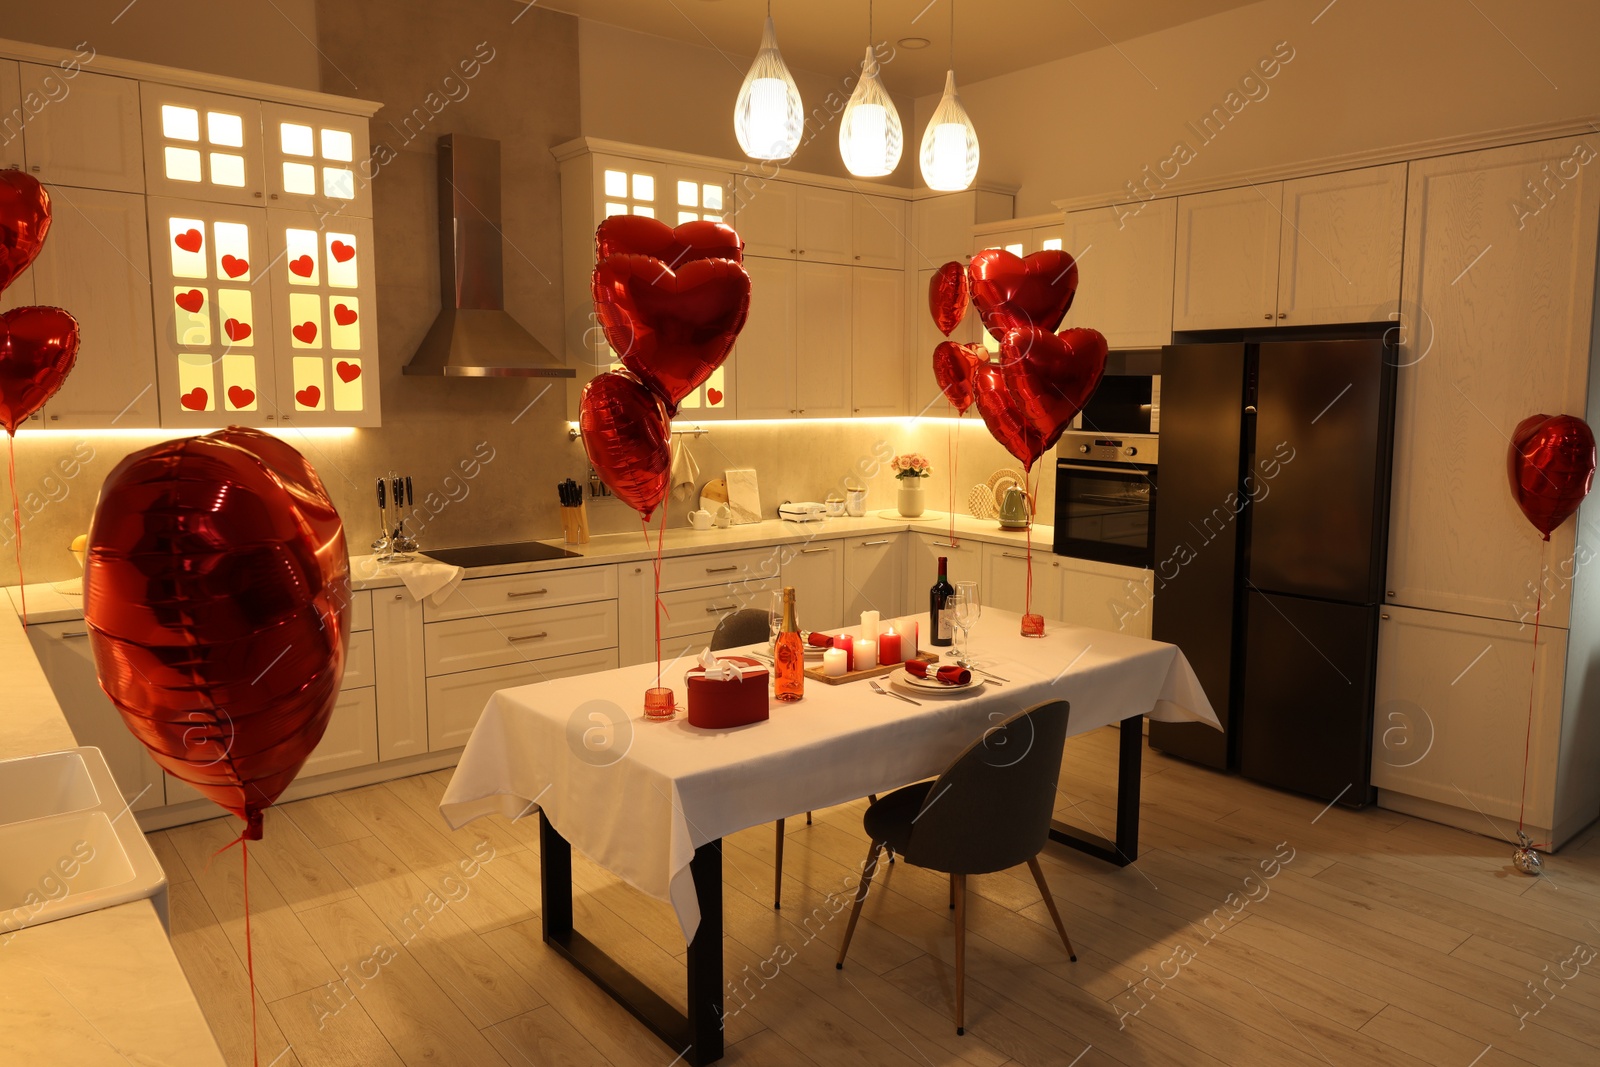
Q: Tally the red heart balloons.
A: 12